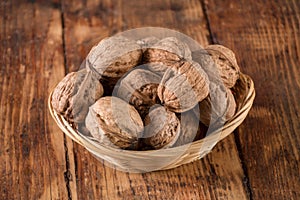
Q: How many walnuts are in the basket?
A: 11